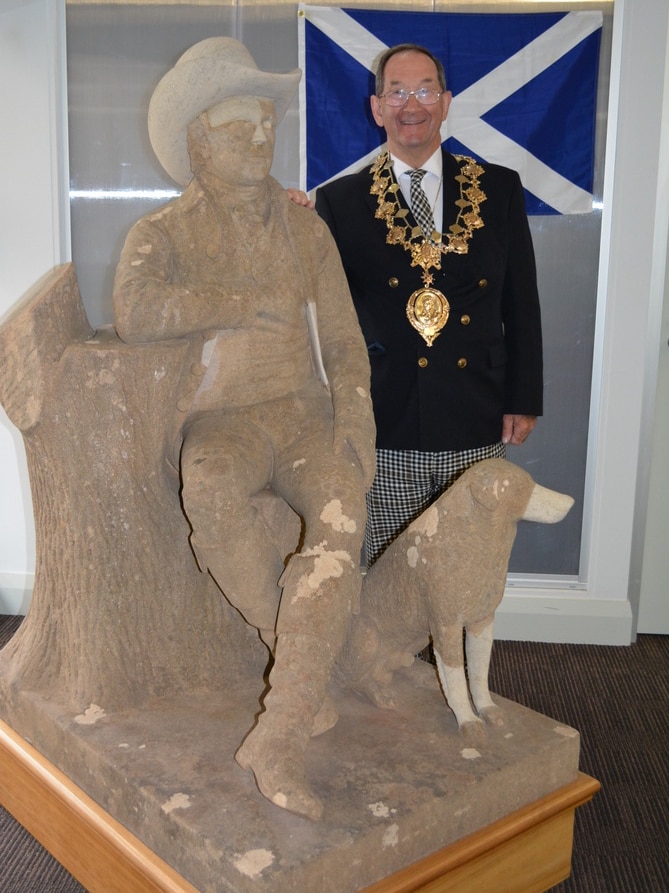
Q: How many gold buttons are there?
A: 5